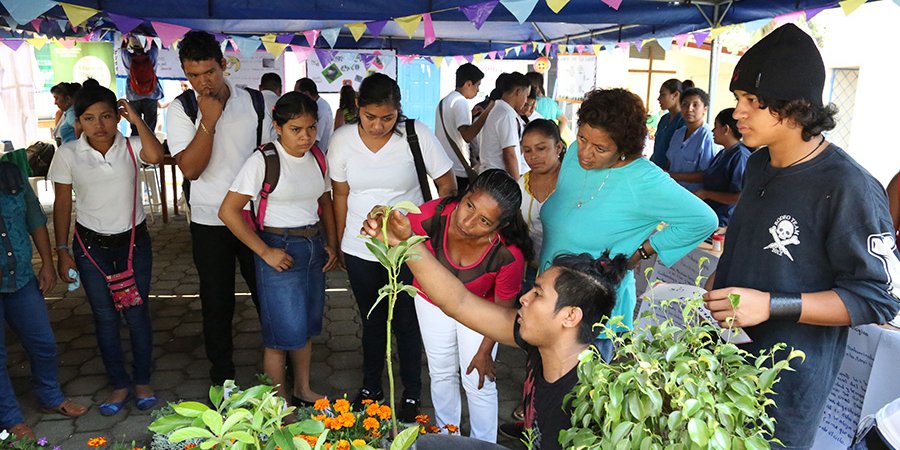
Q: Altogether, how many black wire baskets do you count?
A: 0